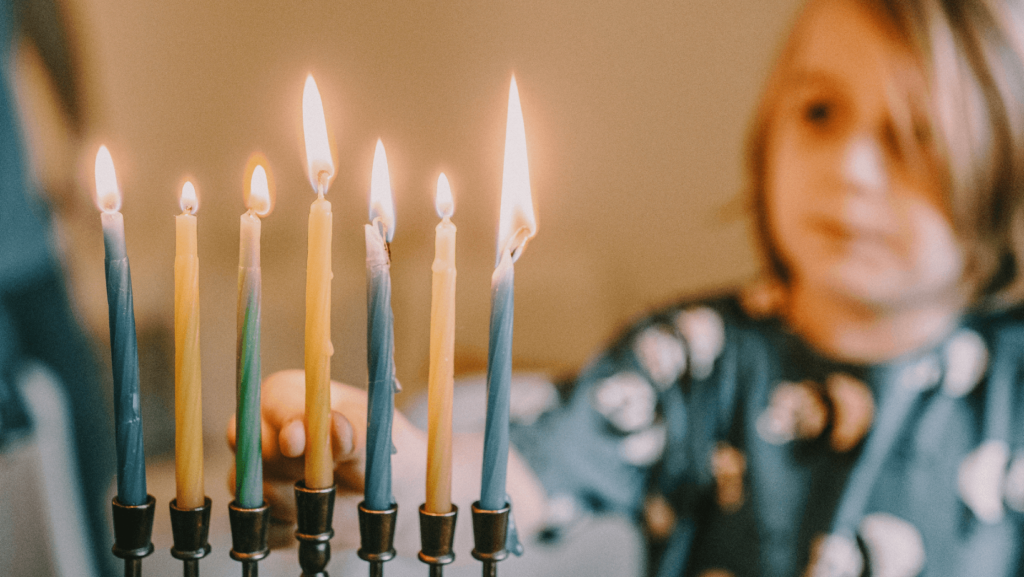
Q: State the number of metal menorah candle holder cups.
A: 7